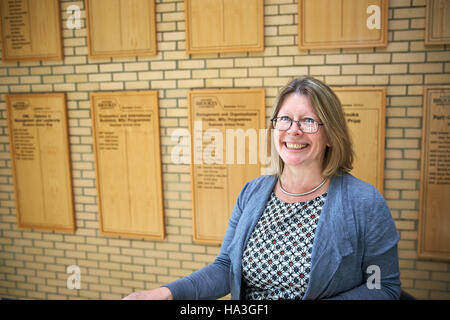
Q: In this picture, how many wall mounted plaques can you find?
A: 10